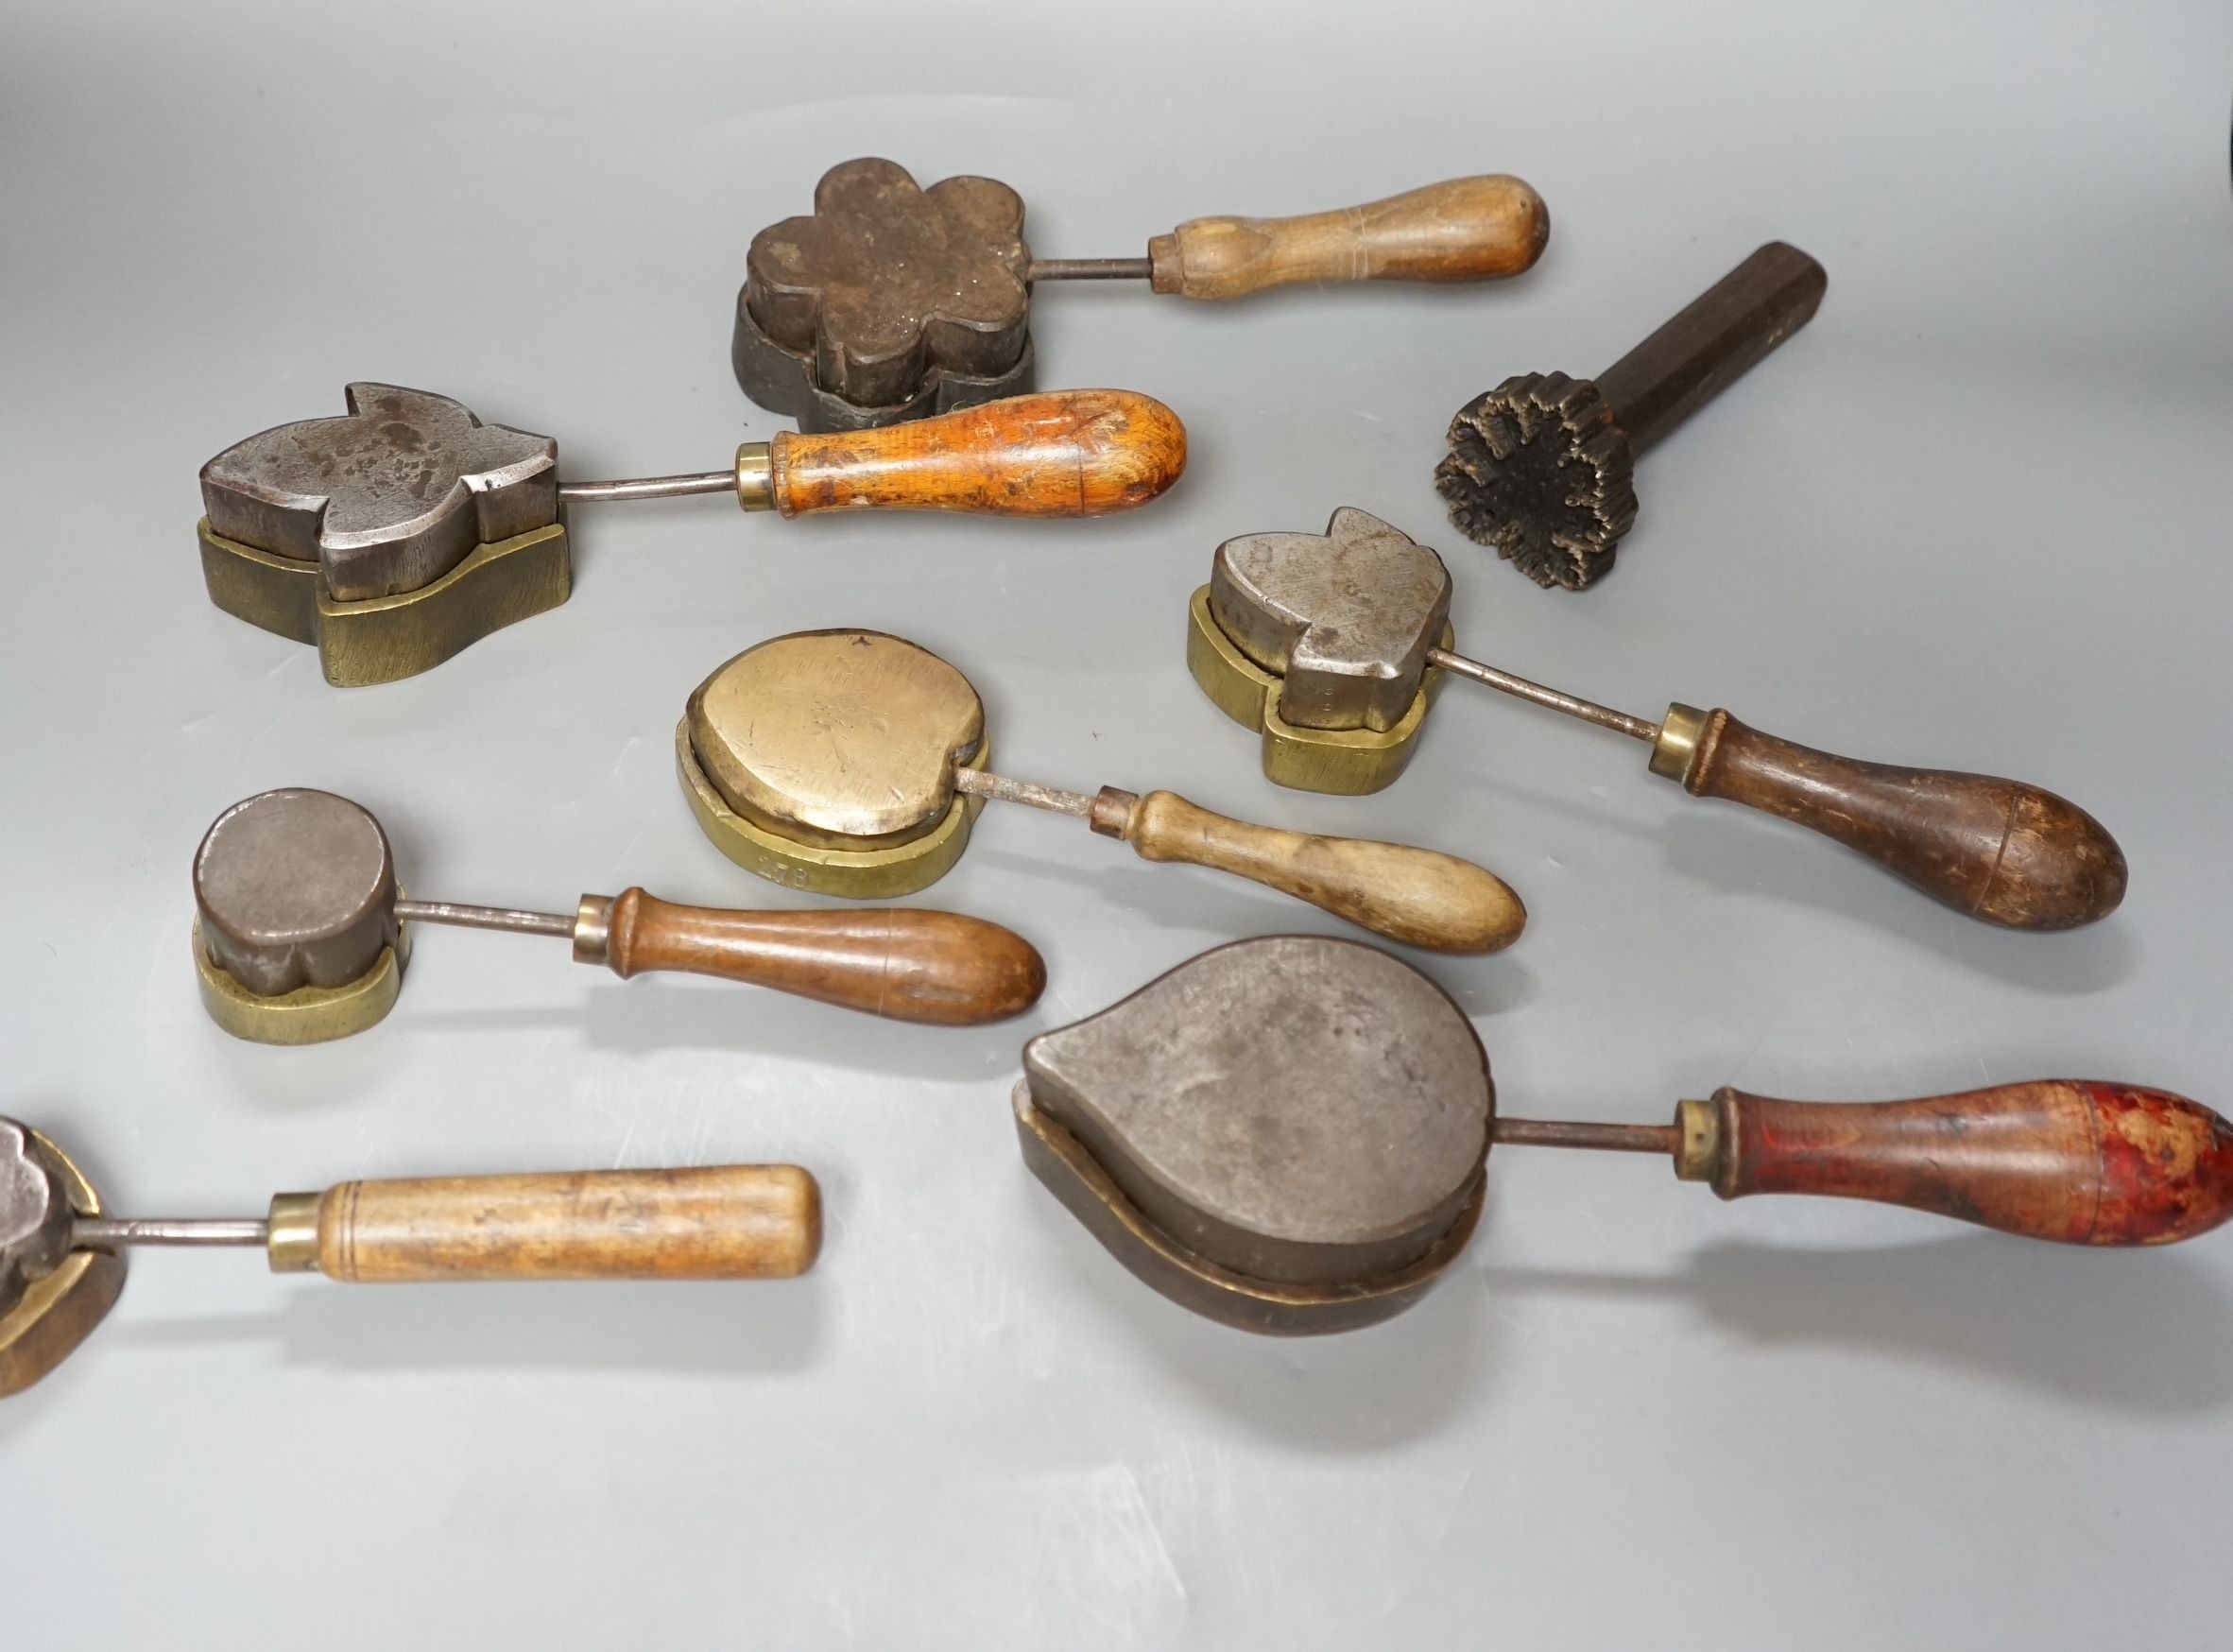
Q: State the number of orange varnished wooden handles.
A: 1